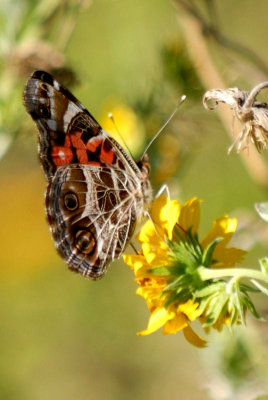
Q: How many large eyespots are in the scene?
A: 2